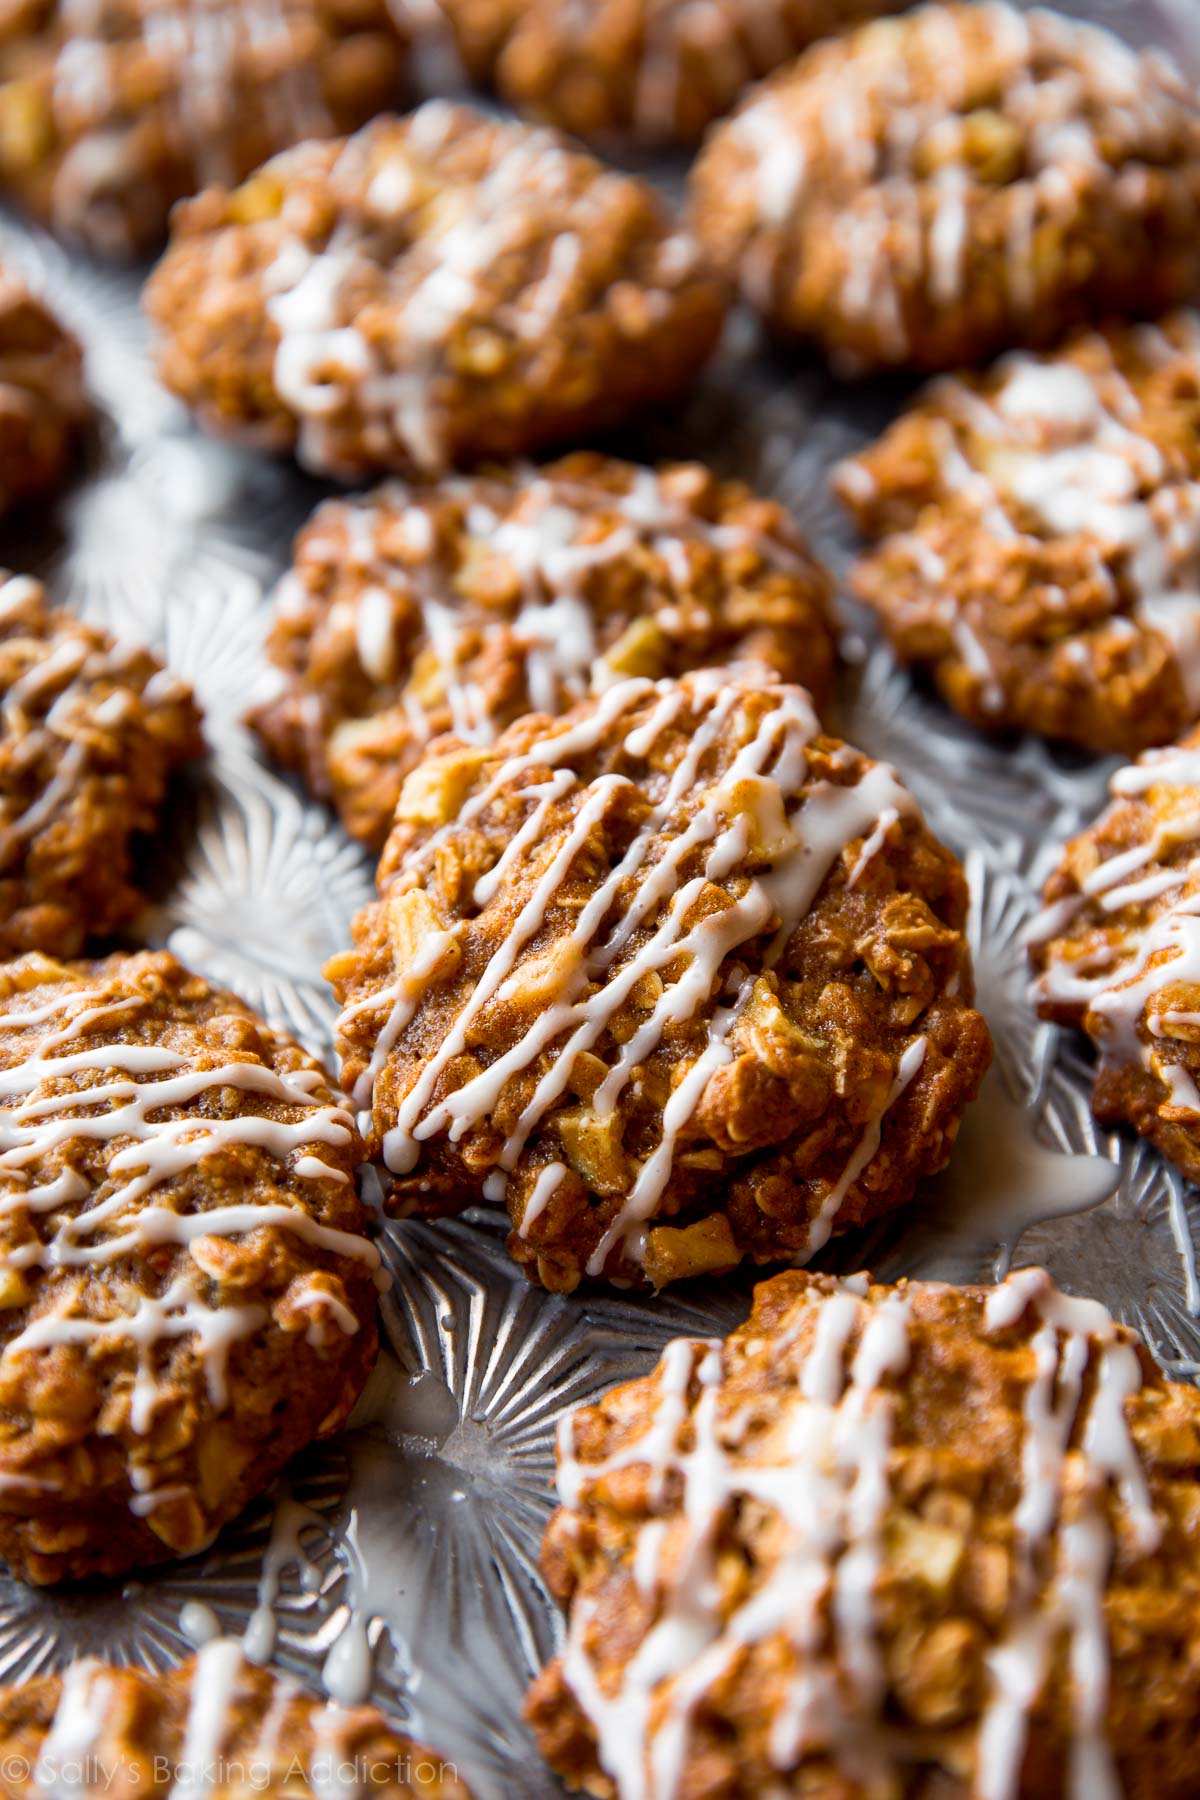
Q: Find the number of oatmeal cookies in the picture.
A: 13